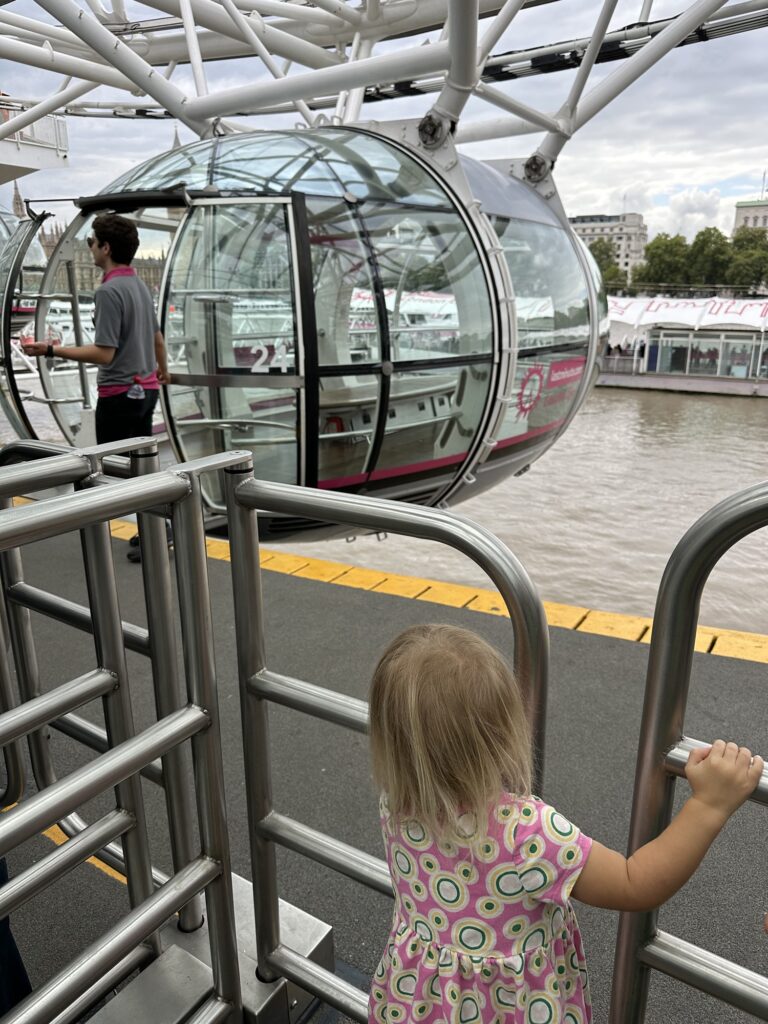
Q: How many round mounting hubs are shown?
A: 2